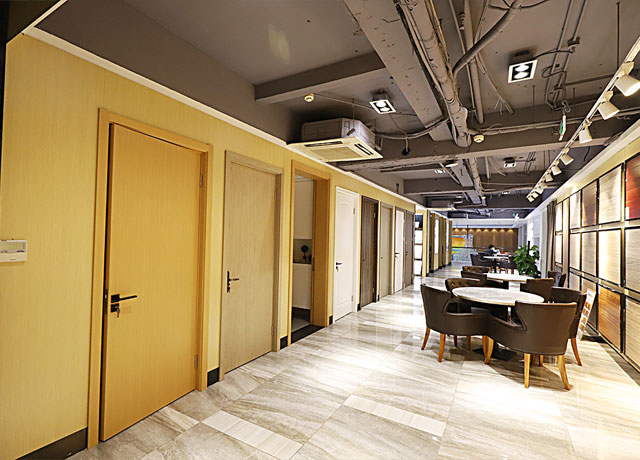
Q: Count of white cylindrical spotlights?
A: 10